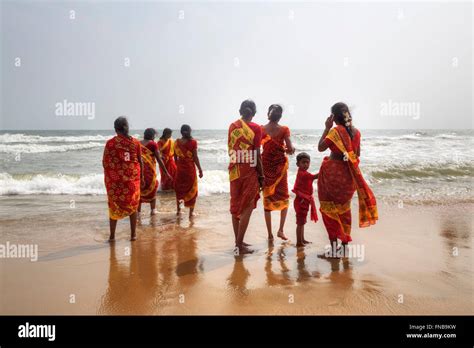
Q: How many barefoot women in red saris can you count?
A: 7